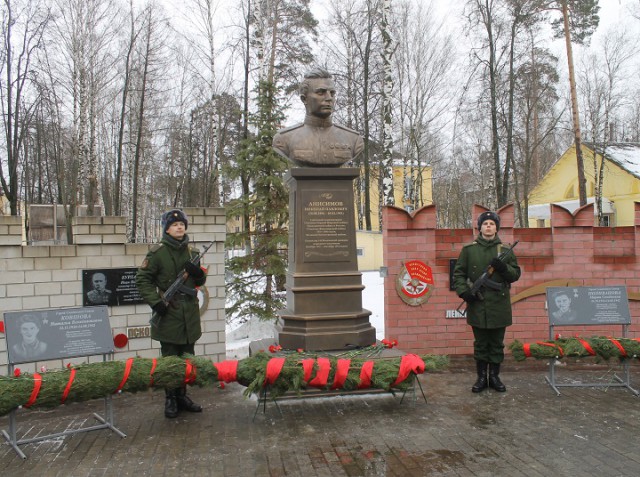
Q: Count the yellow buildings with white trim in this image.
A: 2